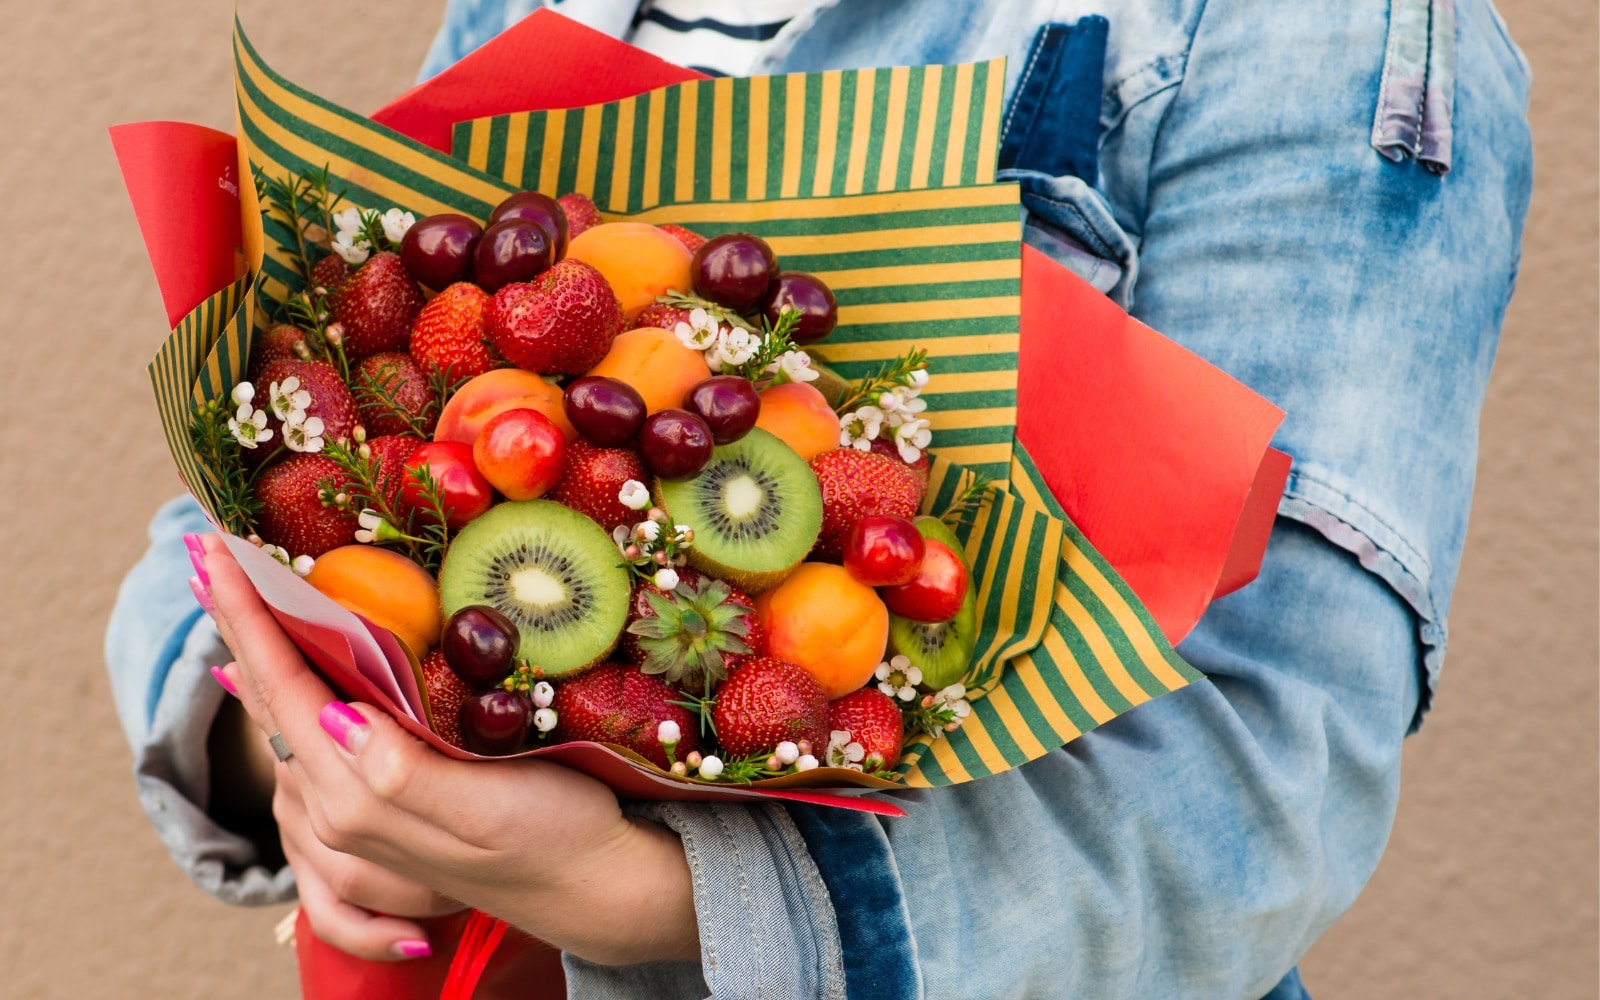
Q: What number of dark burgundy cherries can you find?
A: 10